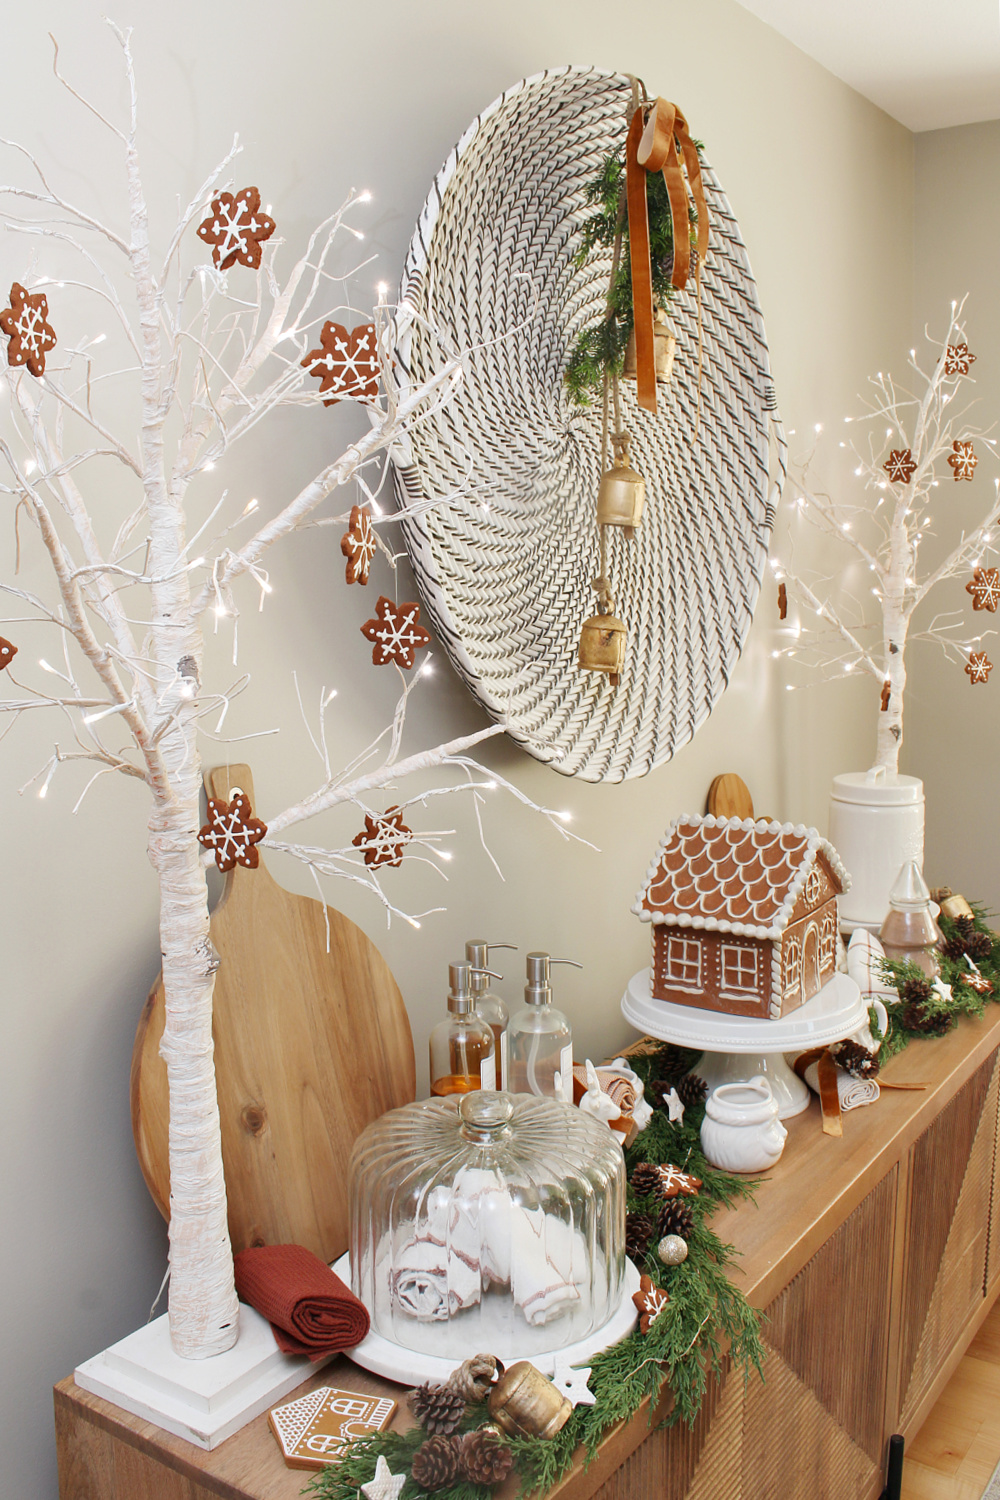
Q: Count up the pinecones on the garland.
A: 15